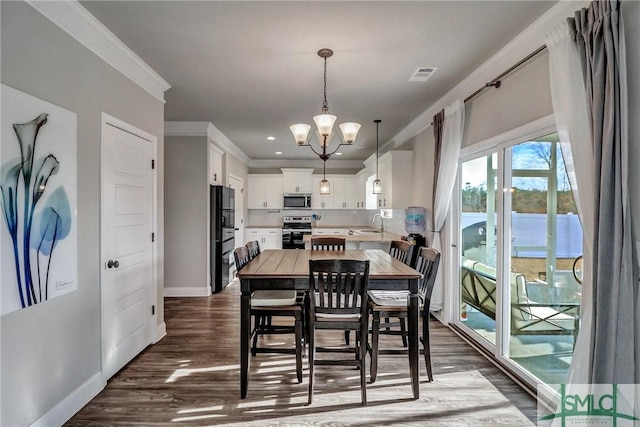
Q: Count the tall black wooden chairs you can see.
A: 6